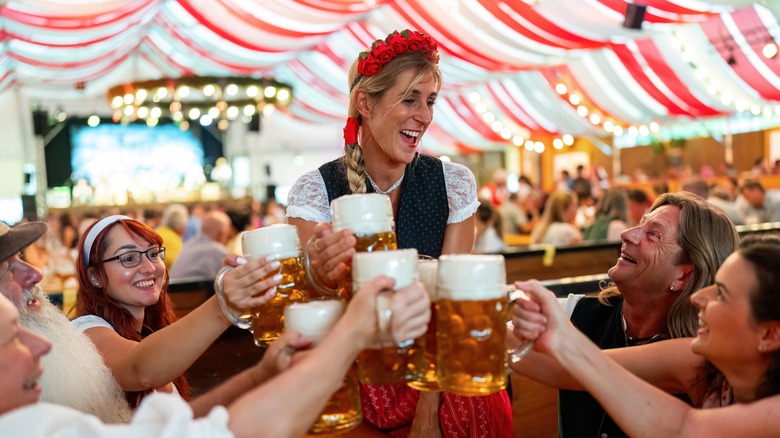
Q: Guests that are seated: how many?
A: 5